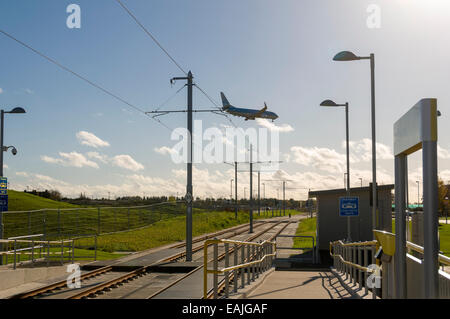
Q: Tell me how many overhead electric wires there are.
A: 2